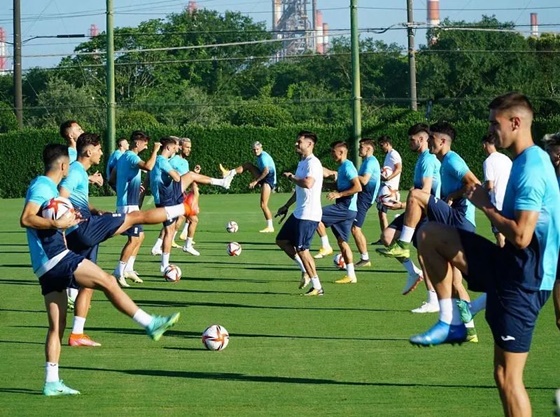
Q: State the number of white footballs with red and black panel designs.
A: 8